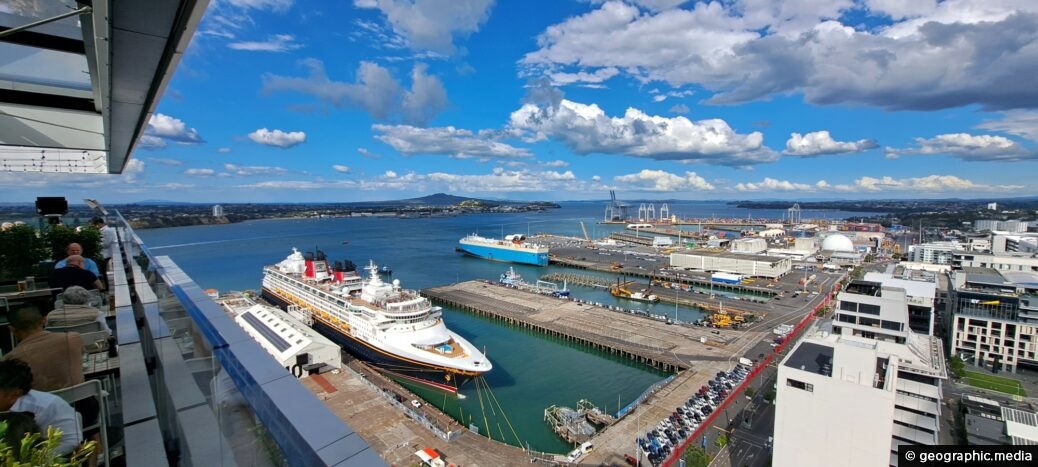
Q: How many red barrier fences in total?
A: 1